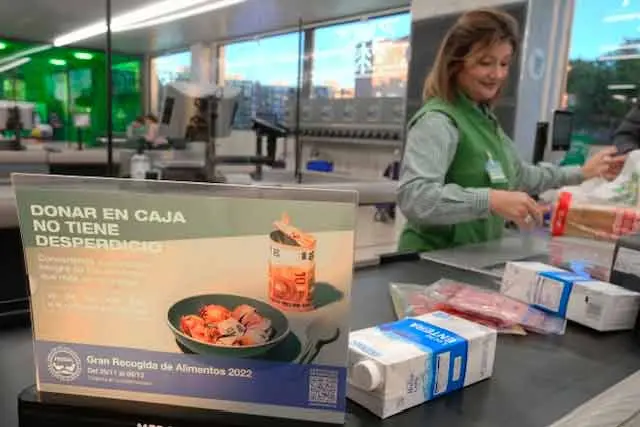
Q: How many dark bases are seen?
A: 1